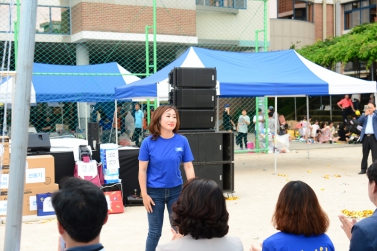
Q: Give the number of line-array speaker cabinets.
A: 3